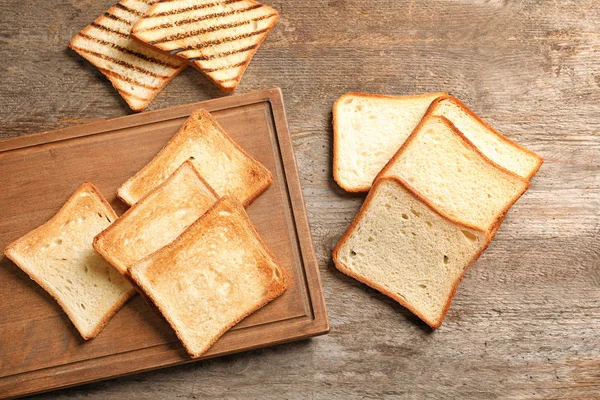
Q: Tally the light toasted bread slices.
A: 4